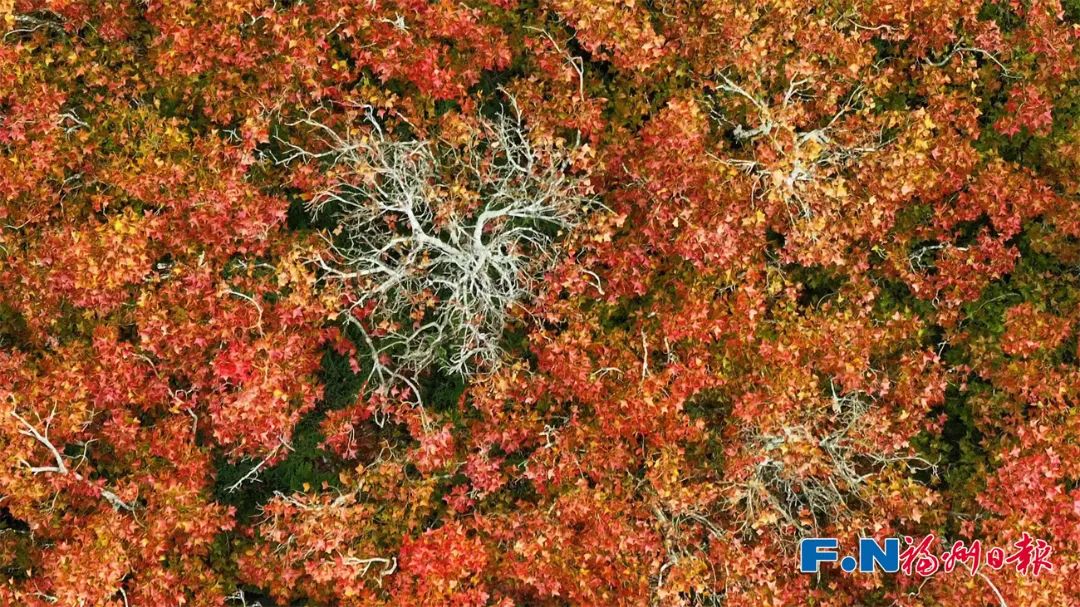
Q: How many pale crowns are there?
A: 3